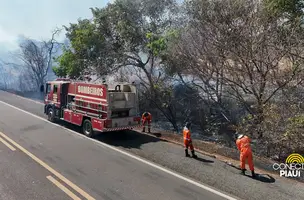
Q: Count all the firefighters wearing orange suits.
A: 3